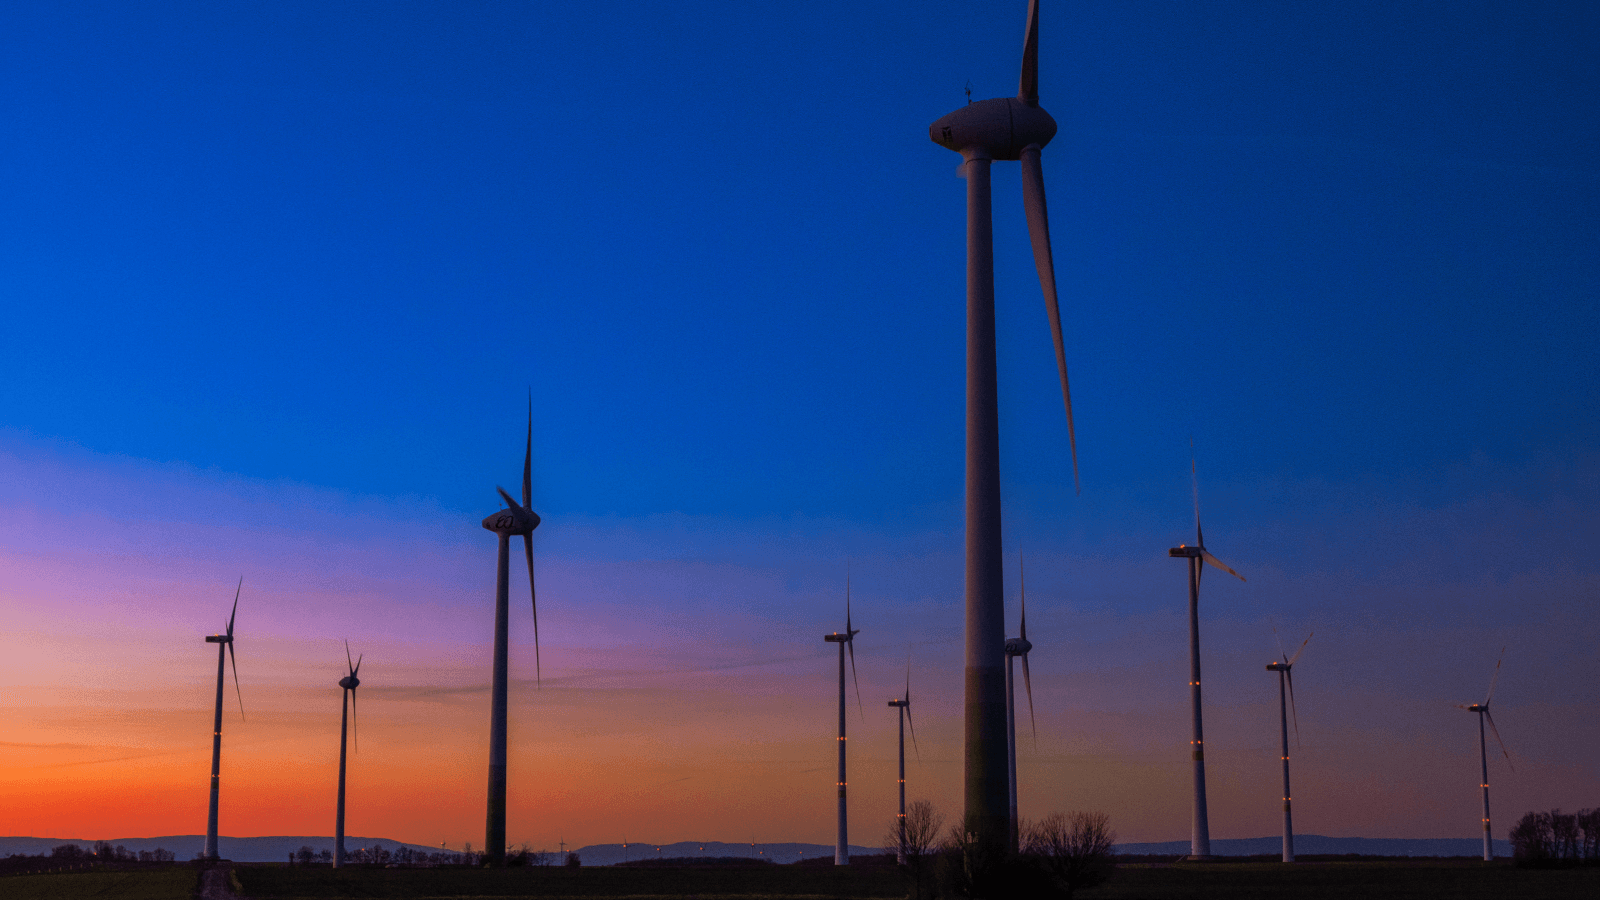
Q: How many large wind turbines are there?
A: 10